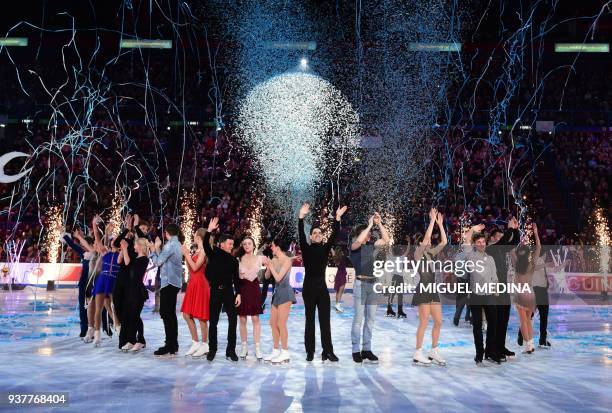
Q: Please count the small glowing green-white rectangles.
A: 5